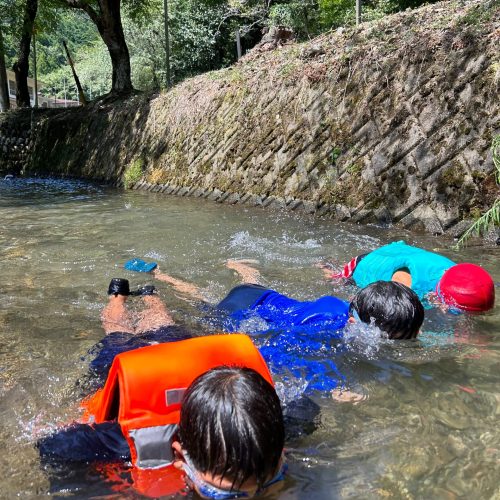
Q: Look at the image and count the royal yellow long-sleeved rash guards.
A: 0